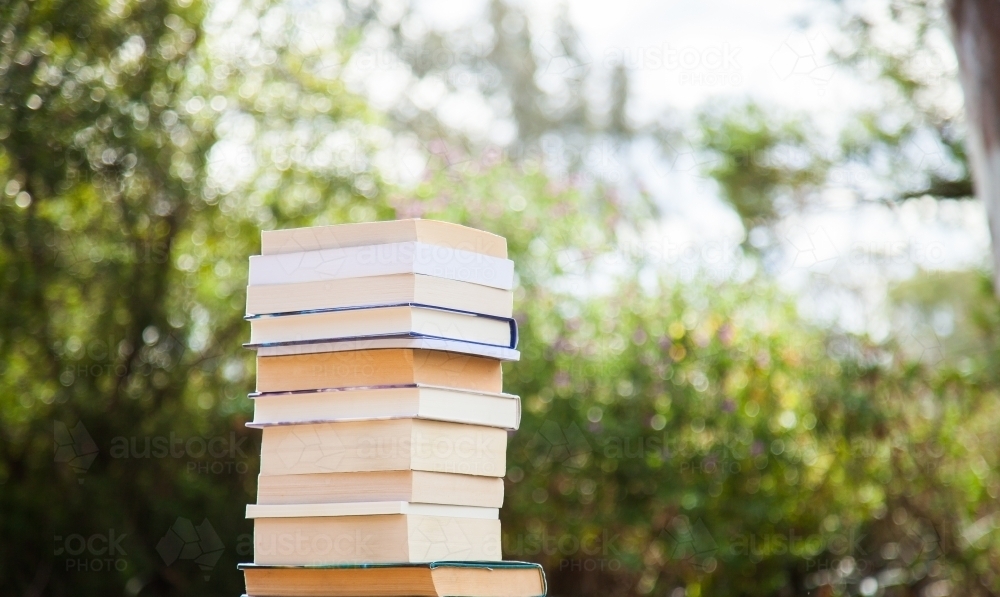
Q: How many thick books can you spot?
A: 10